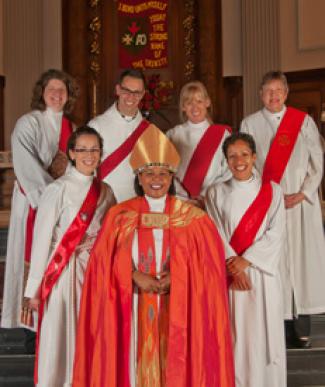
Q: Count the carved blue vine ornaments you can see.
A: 0